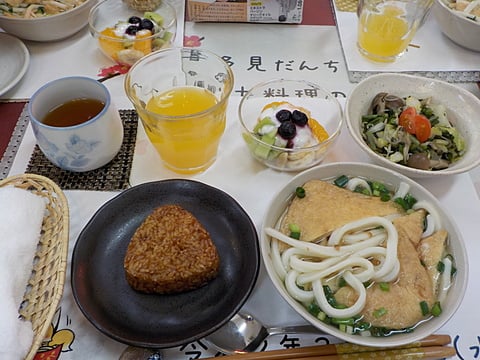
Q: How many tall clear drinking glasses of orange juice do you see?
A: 2